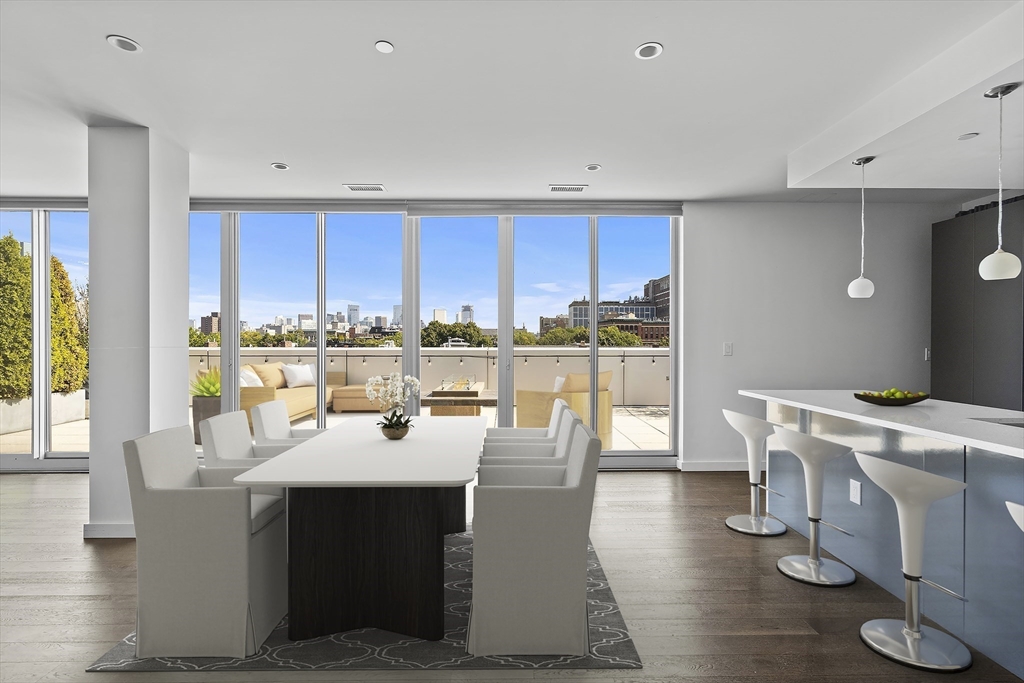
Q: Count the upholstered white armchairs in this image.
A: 6